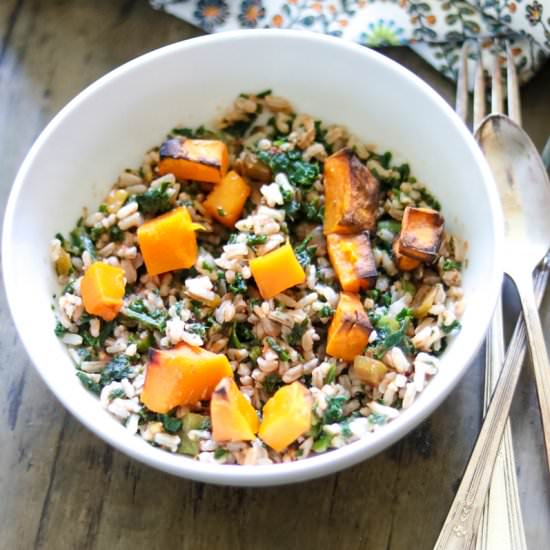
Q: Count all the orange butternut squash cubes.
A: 12